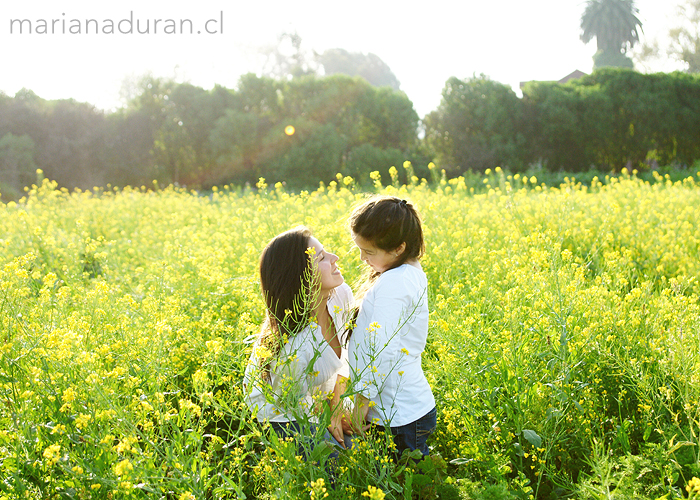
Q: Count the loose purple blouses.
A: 0